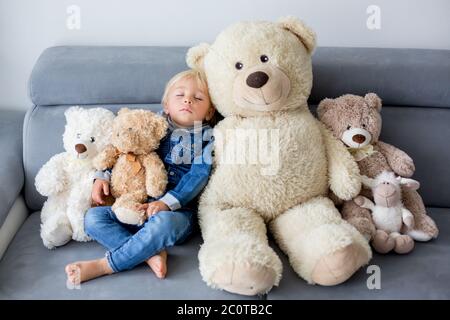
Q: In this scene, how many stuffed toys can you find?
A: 5